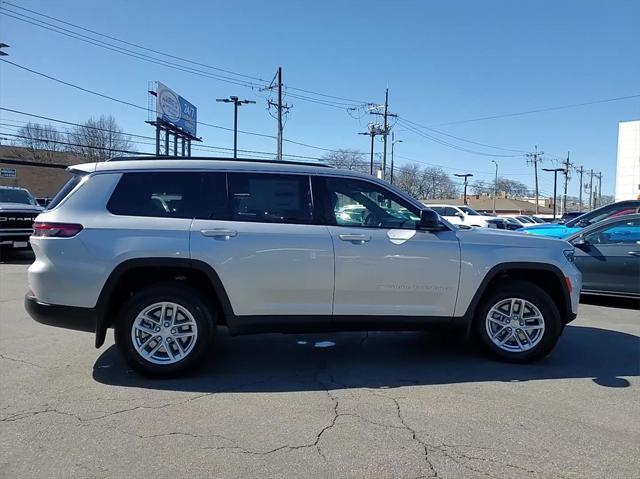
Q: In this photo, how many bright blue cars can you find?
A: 1